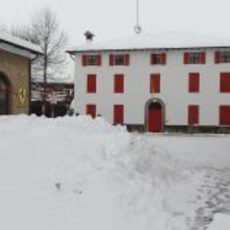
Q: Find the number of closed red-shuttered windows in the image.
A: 9